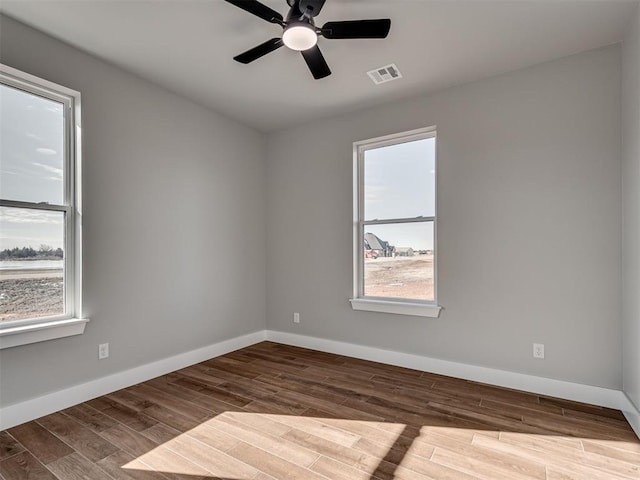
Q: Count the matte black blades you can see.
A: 5